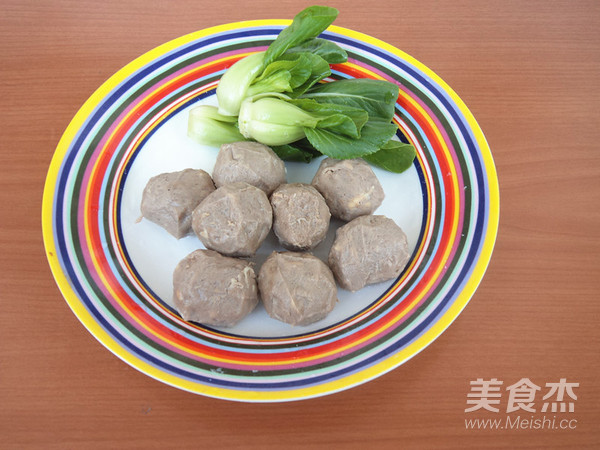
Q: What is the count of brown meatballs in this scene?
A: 8